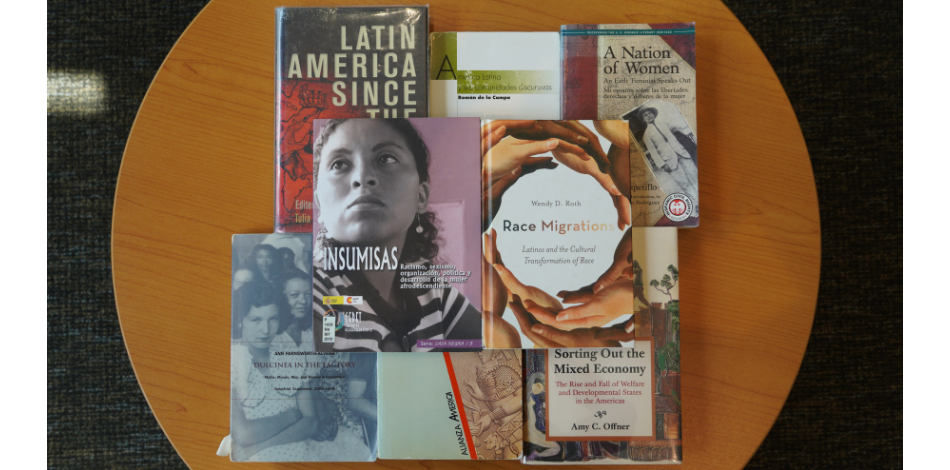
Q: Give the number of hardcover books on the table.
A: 3